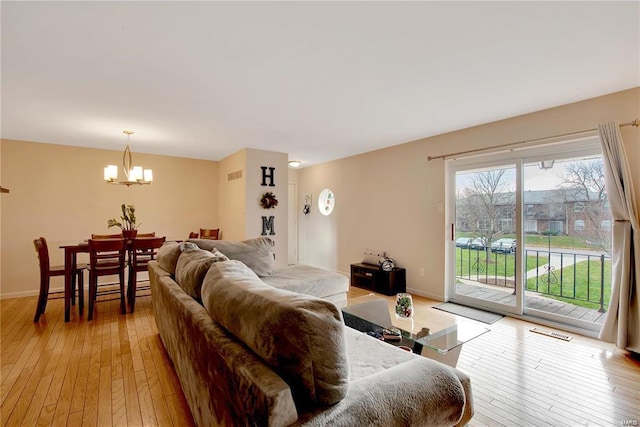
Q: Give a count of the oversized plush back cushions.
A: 4